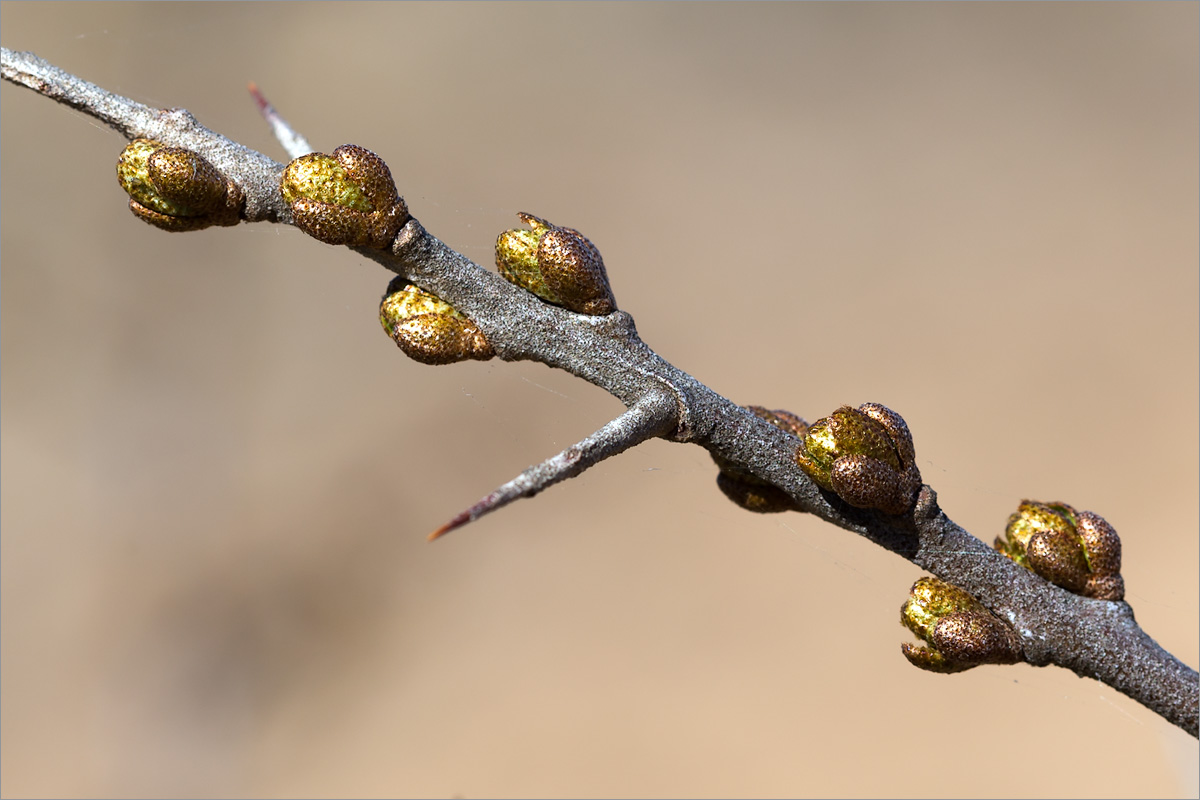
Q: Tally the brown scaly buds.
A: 8